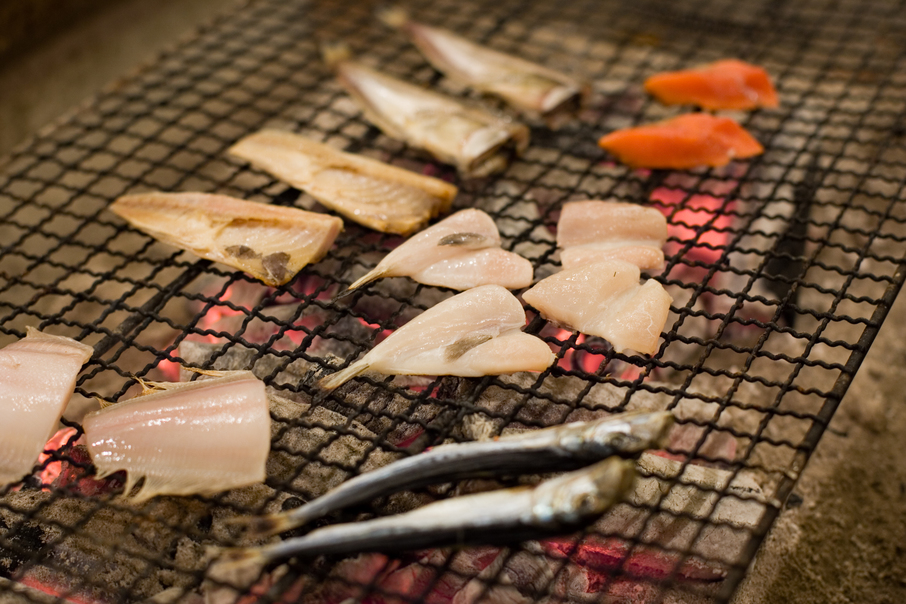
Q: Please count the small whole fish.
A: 2